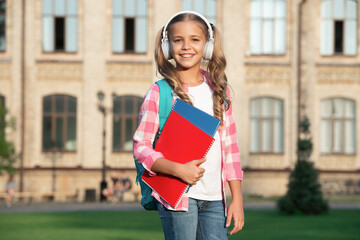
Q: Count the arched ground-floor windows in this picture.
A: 4